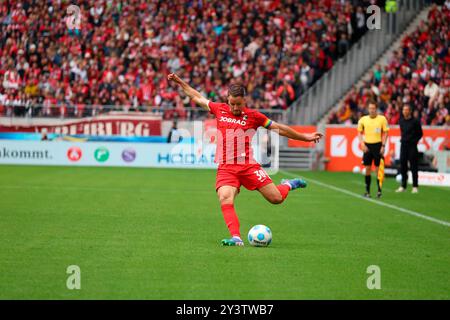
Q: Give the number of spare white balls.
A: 3